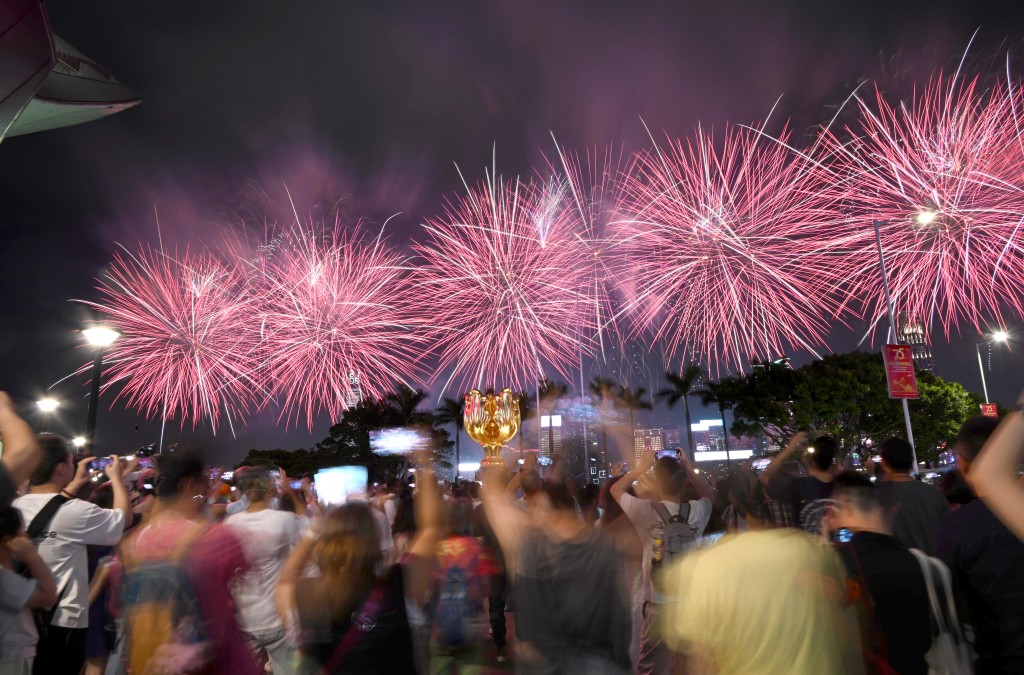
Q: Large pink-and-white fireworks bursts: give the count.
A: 5